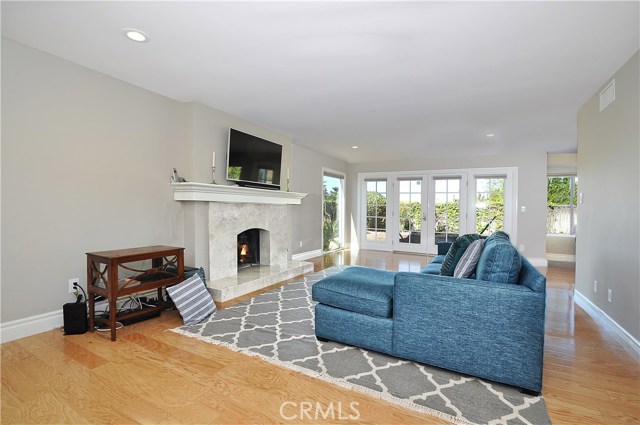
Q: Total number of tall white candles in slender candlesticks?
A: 2